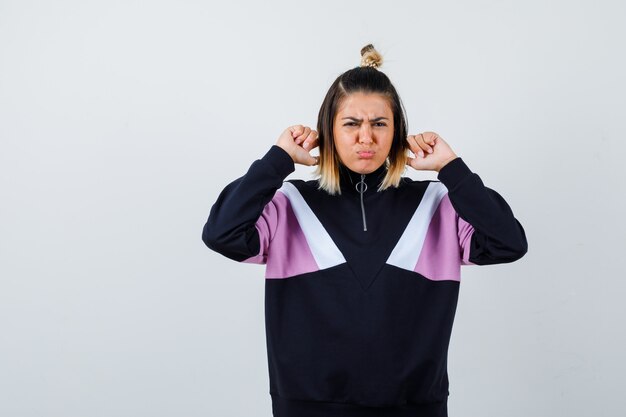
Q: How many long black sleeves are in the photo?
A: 2